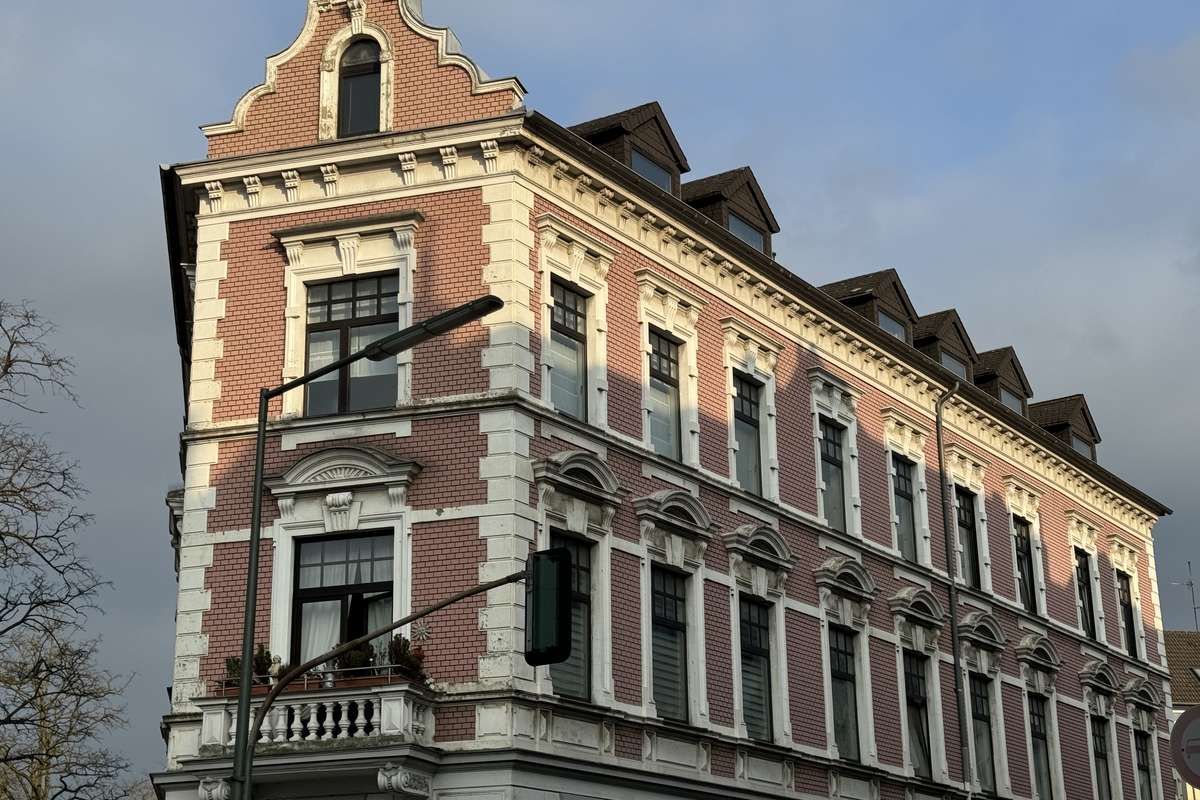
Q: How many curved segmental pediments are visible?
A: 10